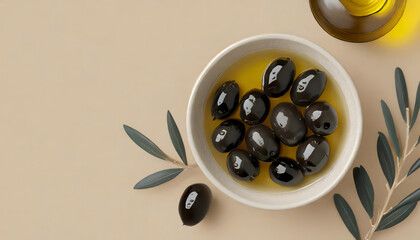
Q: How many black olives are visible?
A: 12